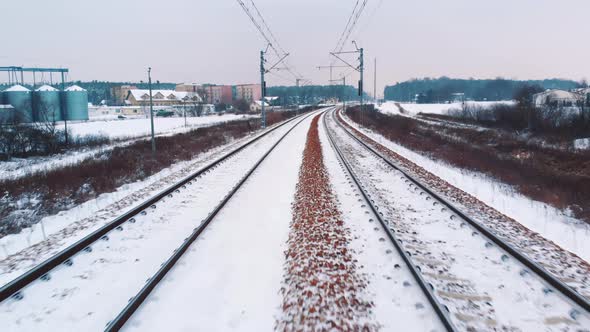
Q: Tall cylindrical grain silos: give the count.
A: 3